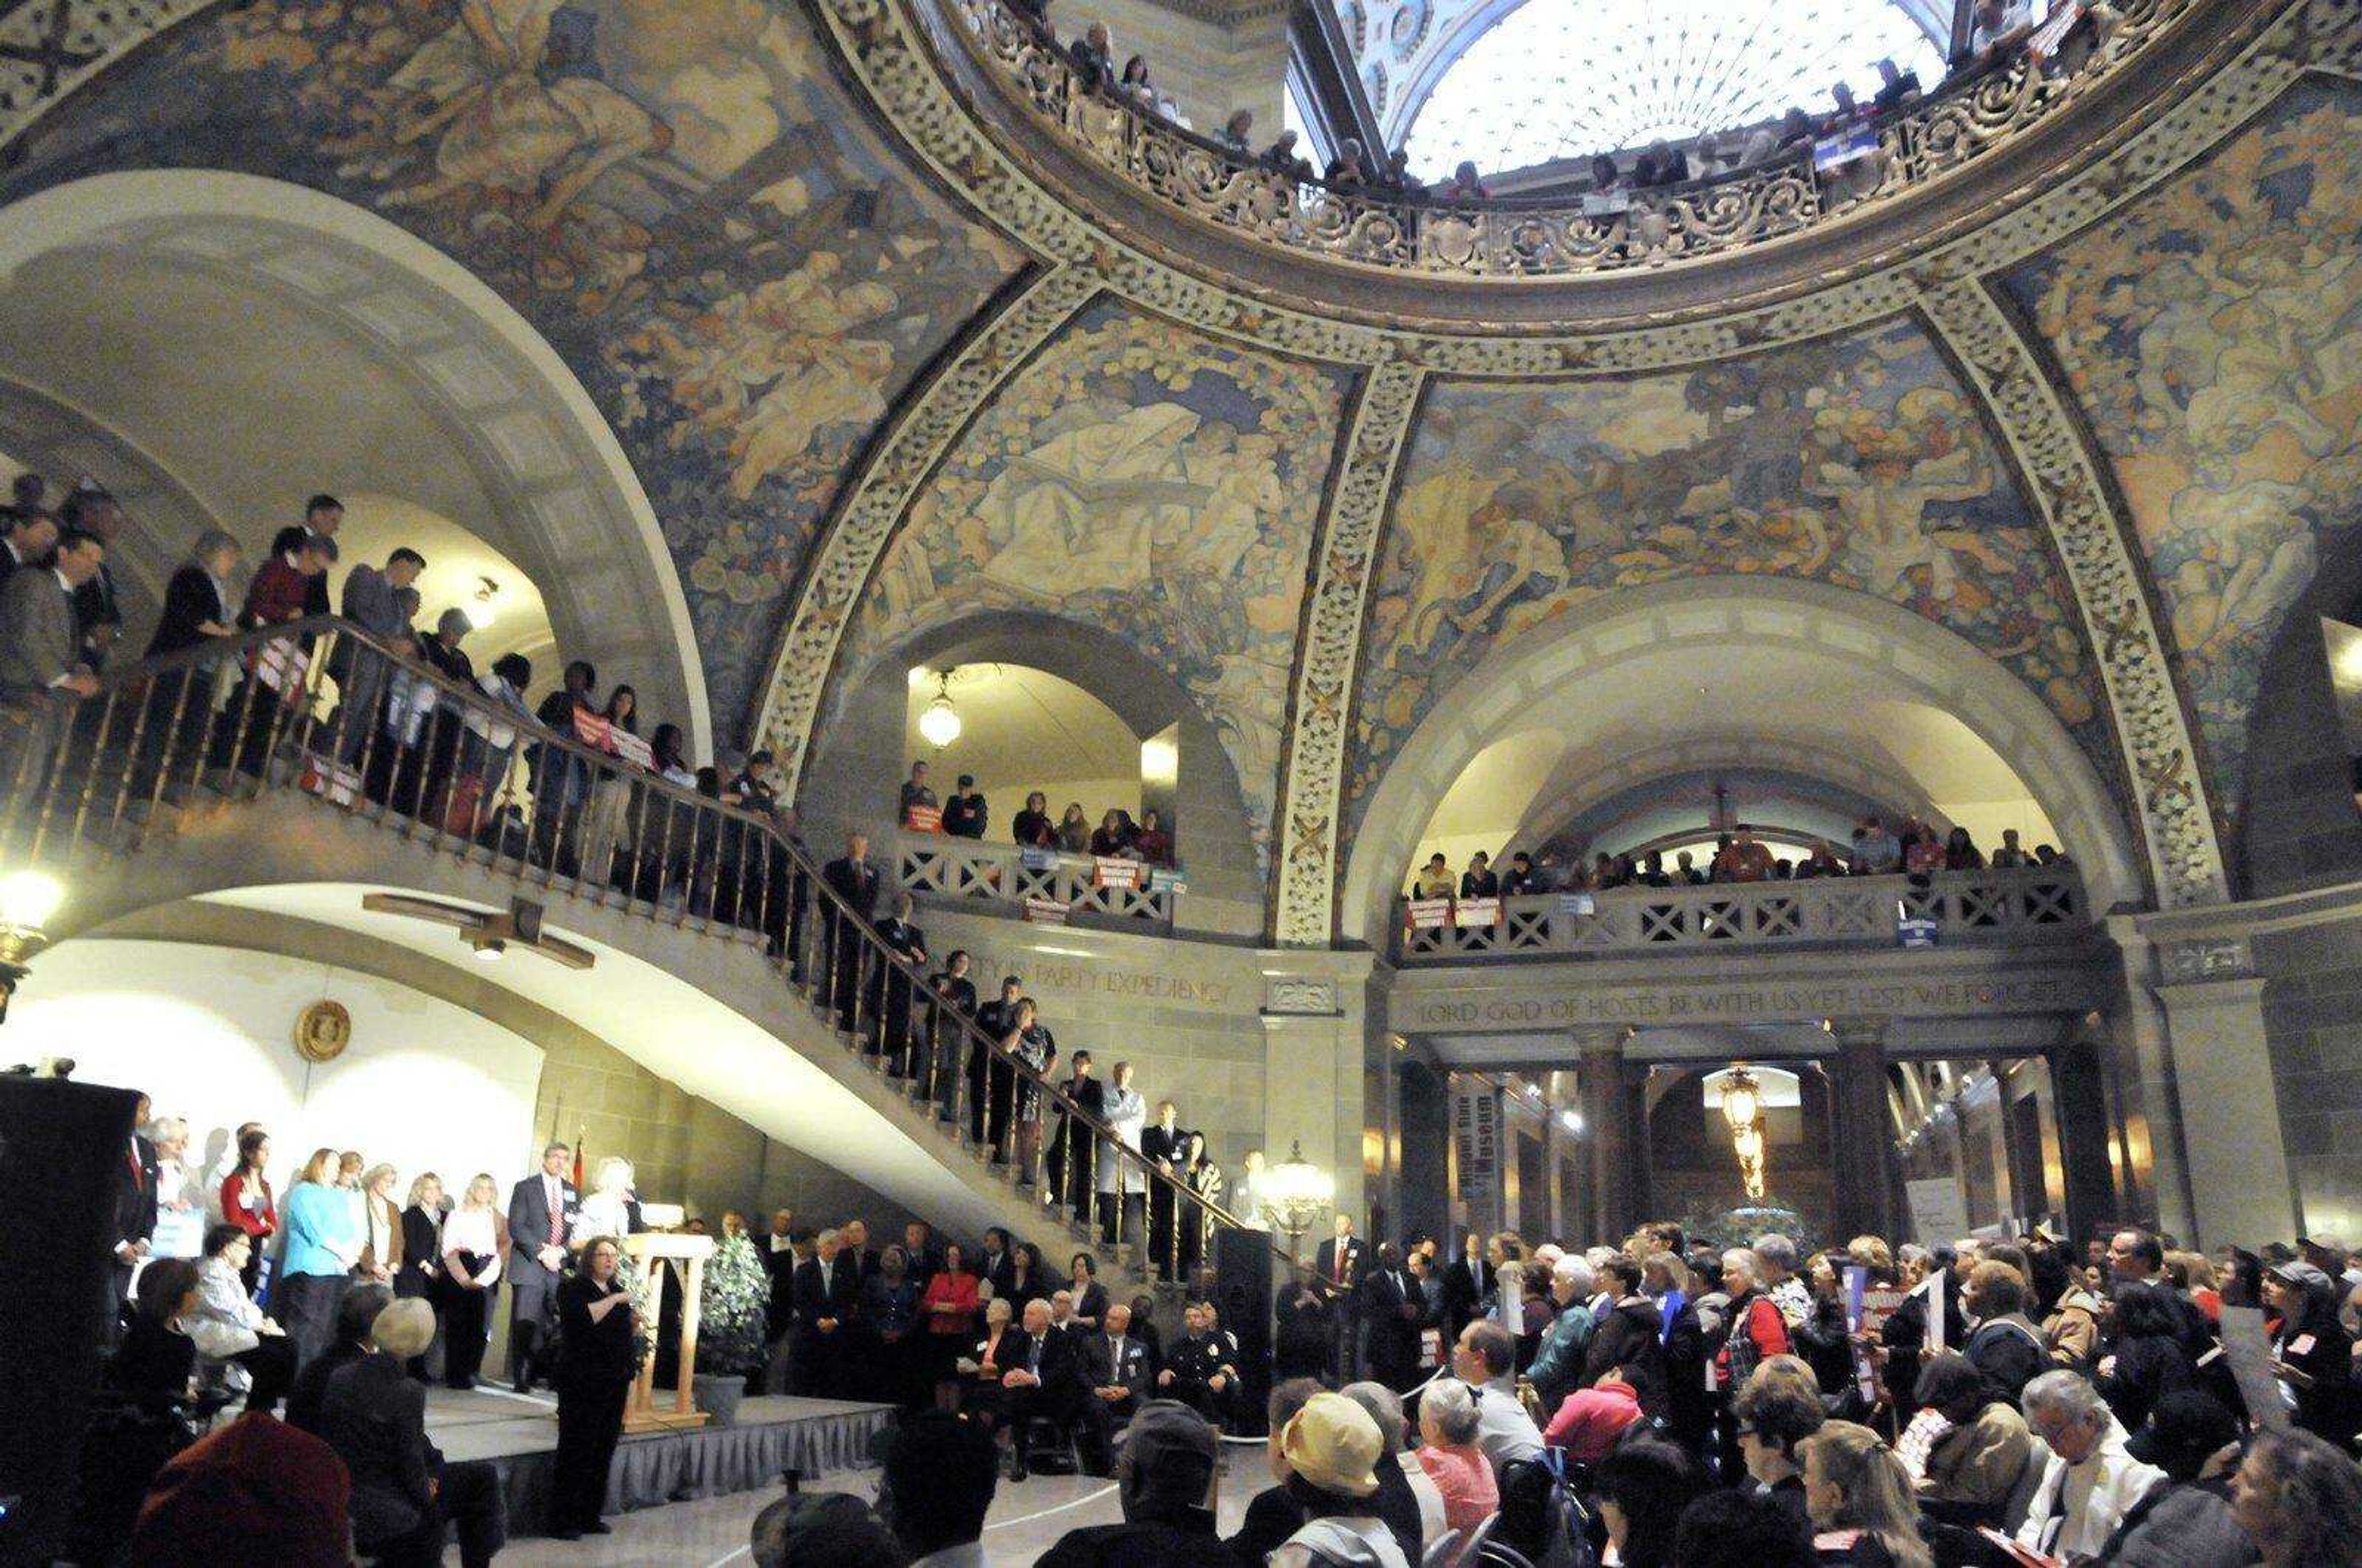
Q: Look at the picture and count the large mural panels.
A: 4